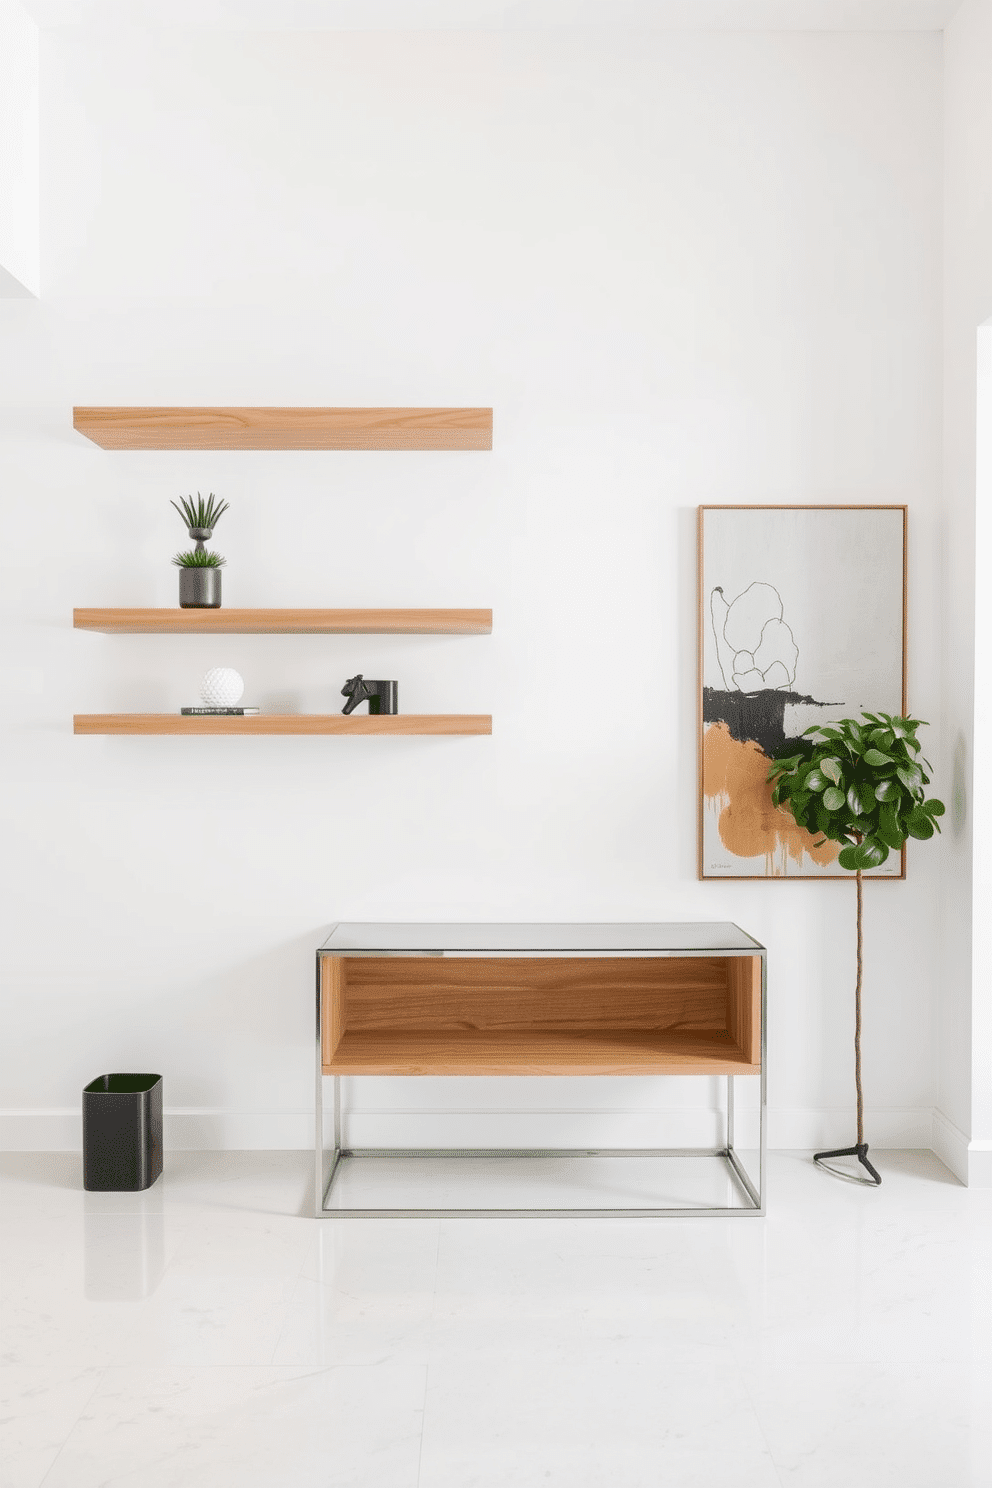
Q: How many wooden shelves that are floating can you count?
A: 3